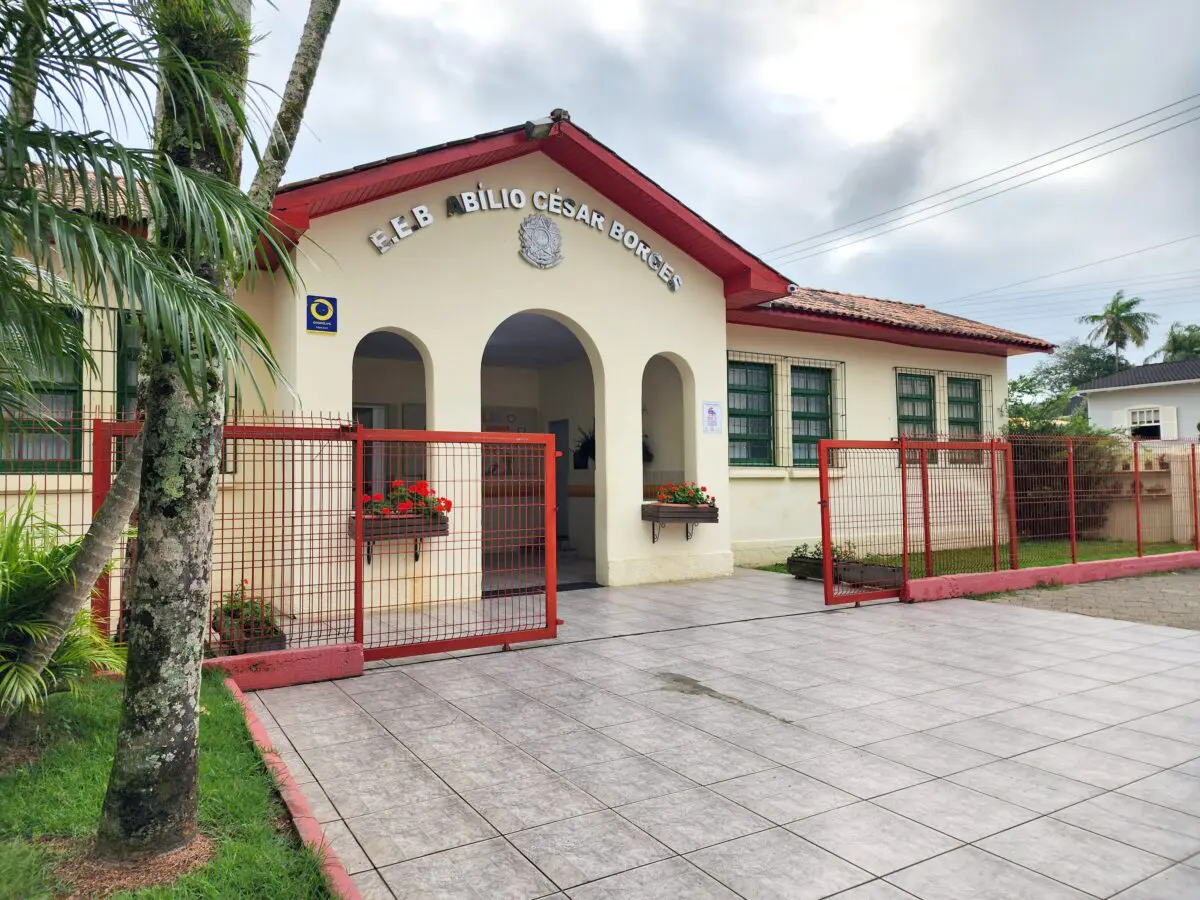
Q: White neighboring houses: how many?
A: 1